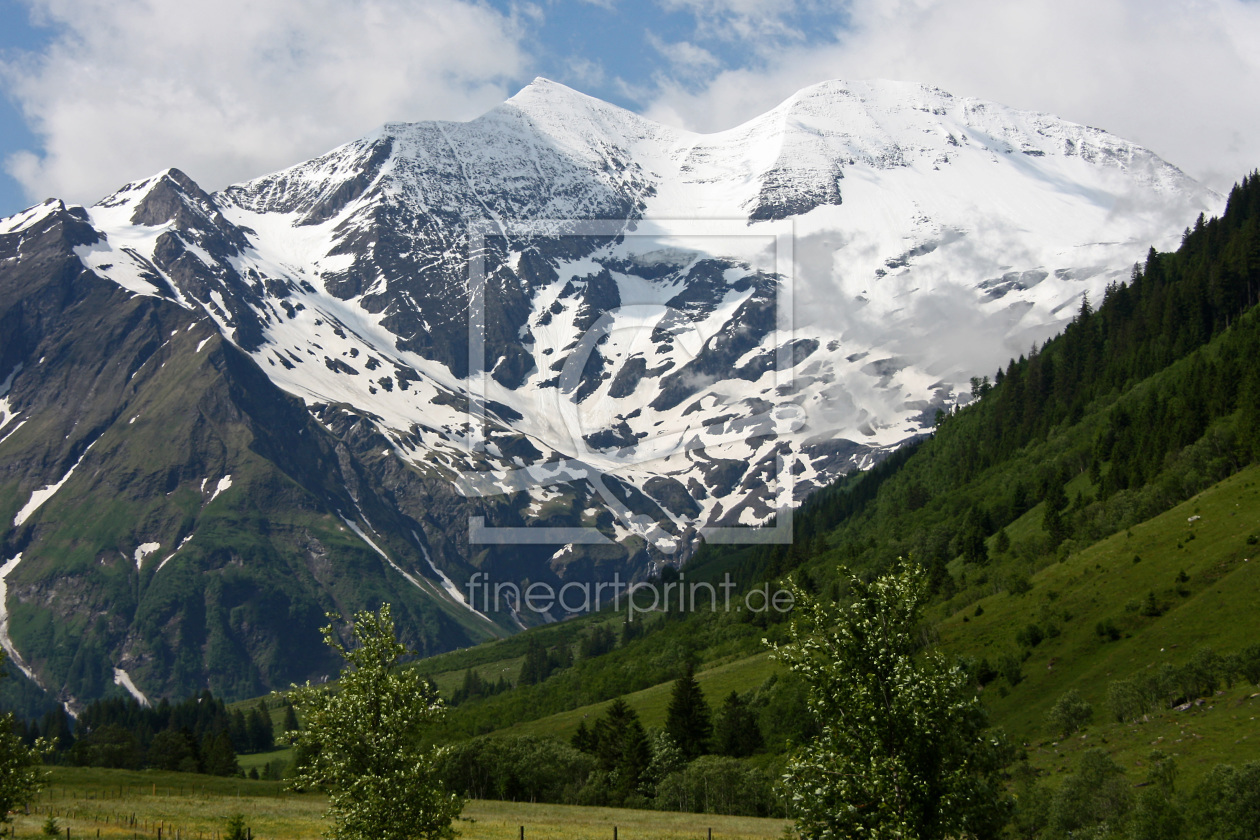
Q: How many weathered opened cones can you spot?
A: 0